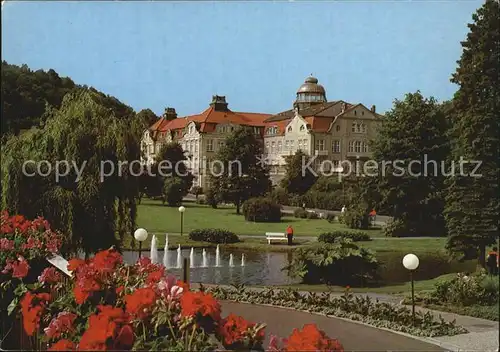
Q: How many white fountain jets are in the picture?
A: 8